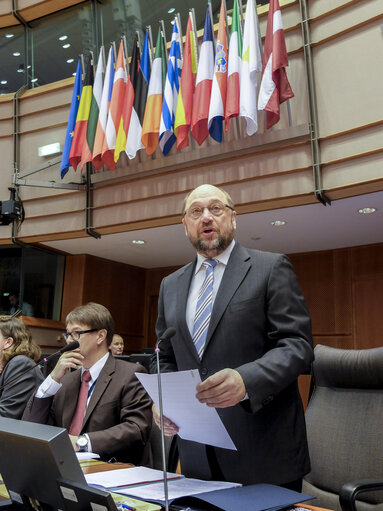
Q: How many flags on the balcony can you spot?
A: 15